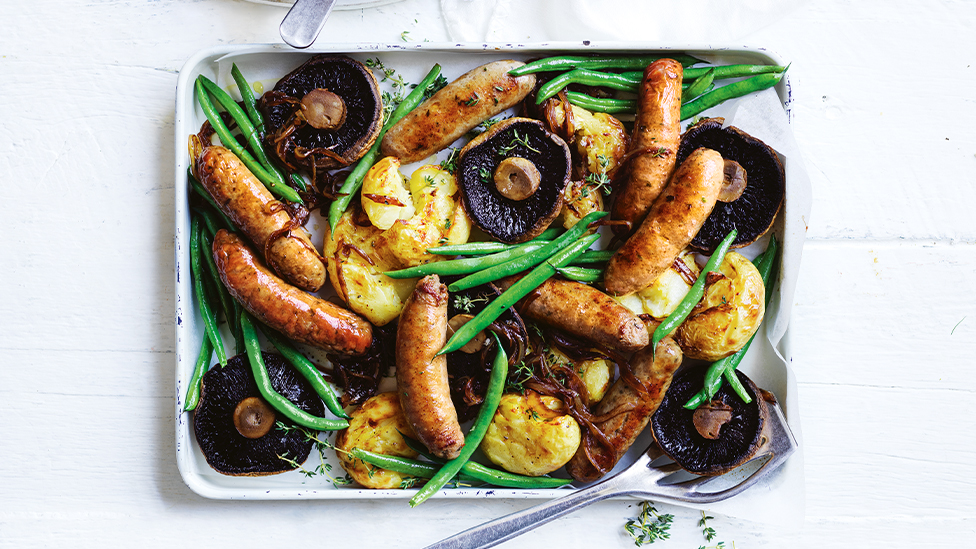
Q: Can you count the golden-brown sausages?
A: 8